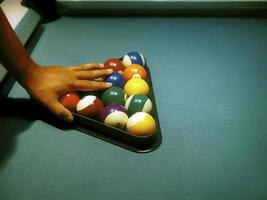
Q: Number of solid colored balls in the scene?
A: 6